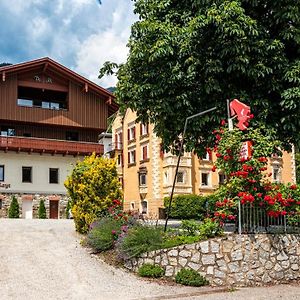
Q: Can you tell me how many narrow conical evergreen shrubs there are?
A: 3